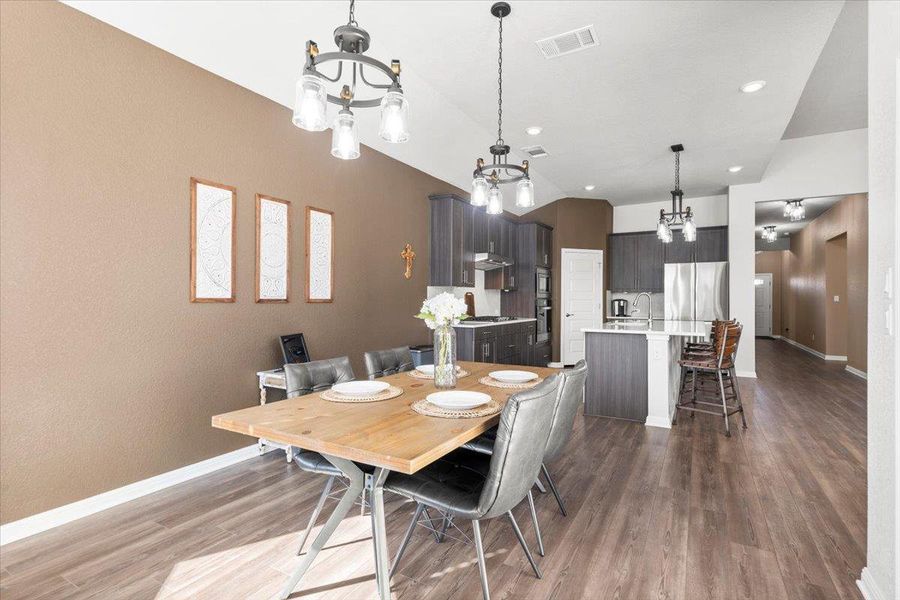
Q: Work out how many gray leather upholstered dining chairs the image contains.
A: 4